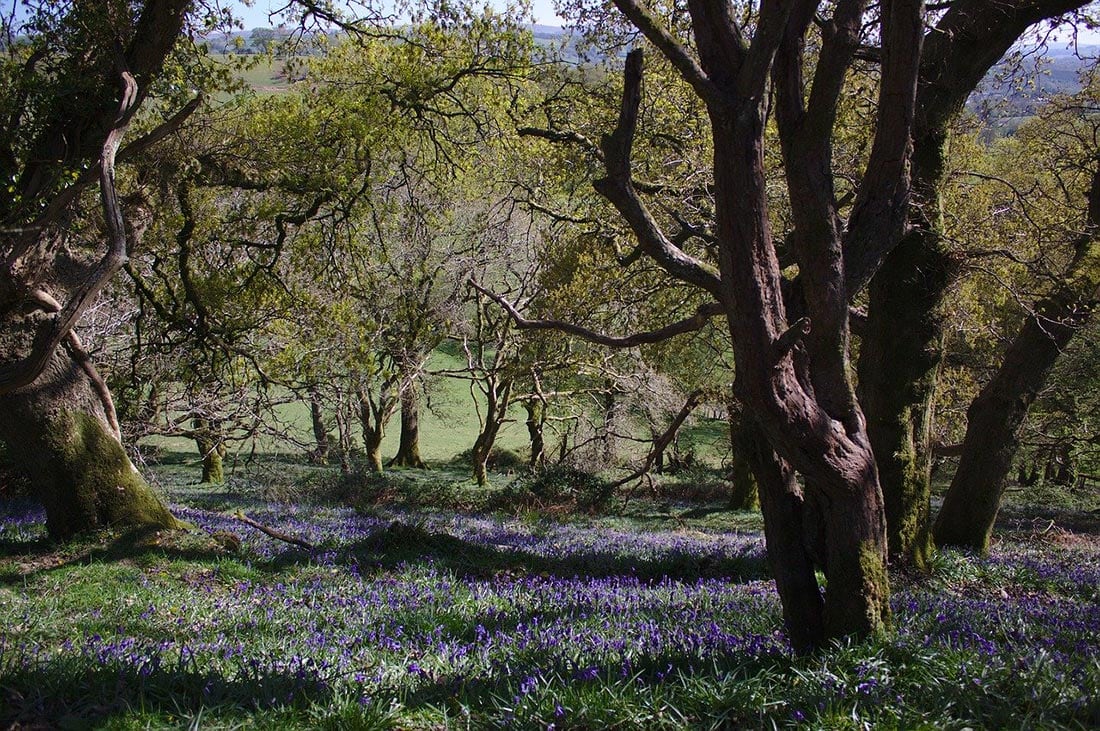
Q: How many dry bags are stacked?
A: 0